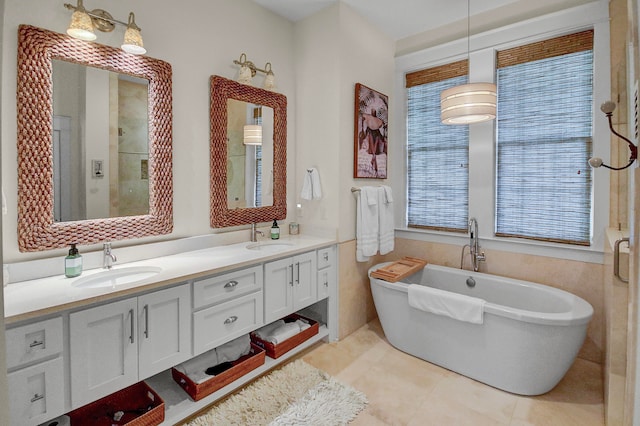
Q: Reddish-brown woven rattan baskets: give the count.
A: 3